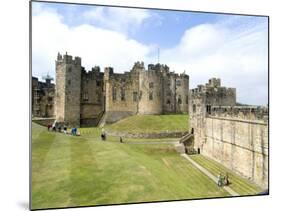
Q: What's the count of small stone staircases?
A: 1